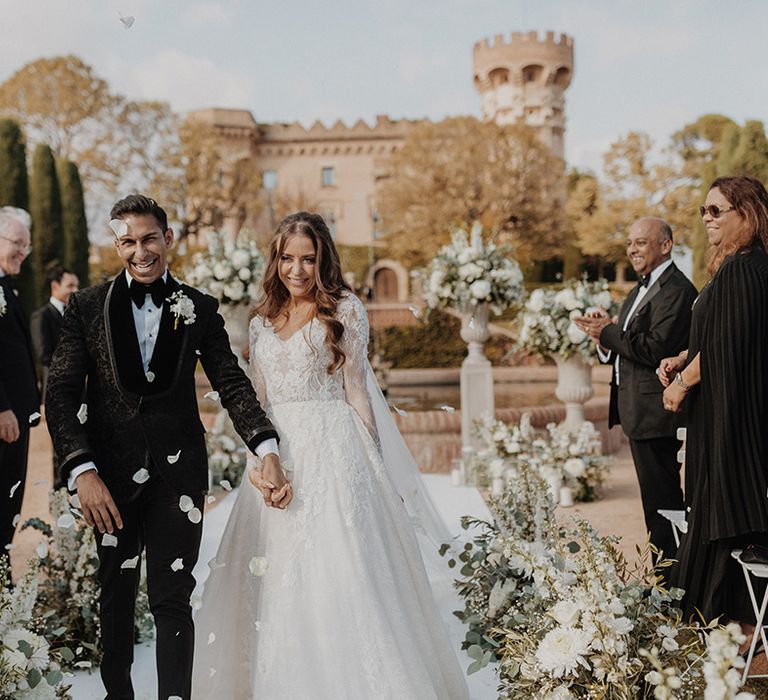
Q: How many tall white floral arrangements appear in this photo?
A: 3